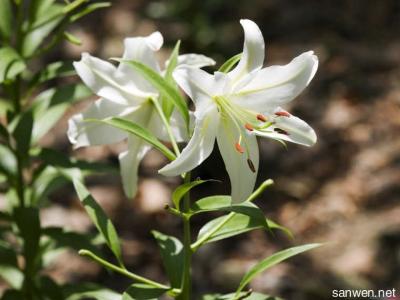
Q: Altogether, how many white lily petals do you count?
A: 12